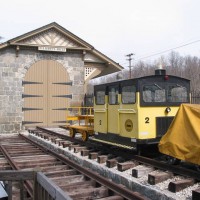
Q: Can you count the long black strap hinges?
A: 8